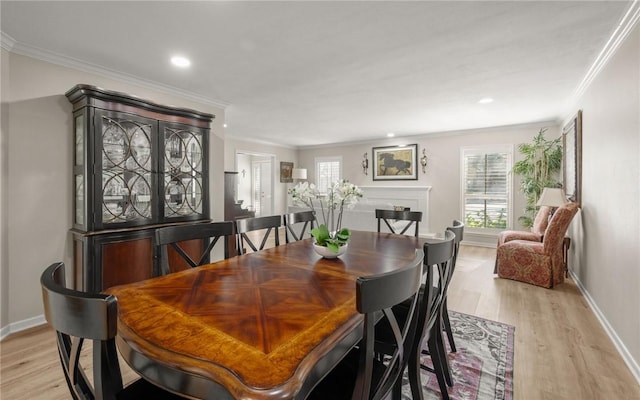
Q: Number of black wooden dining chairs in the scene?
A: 8